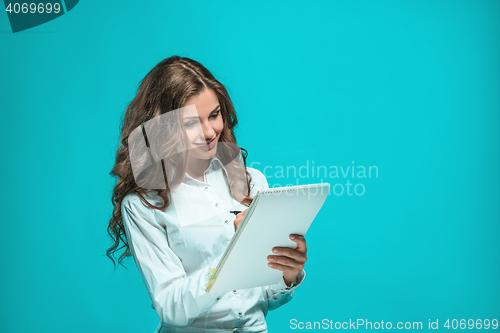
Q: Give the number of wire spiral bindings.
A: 1